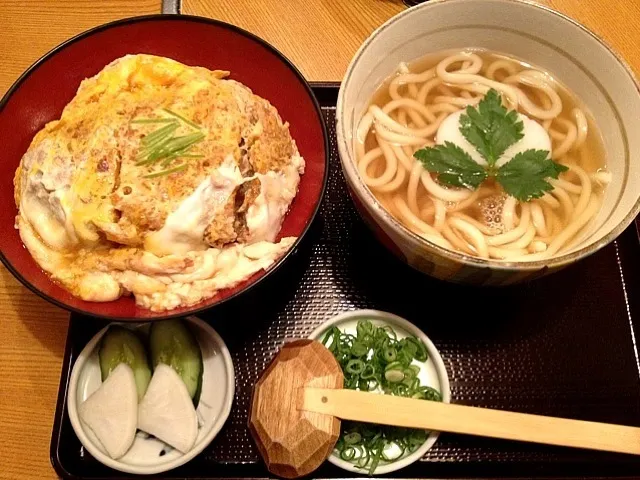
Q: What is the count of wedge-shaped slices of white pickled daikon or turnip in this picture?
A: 2